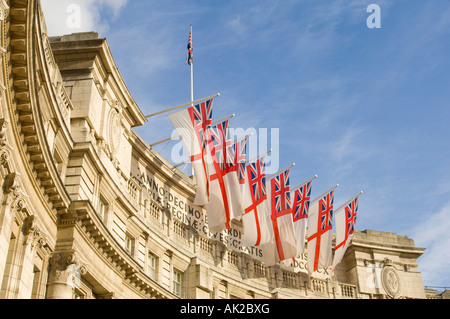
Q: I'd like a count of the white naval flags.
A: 8